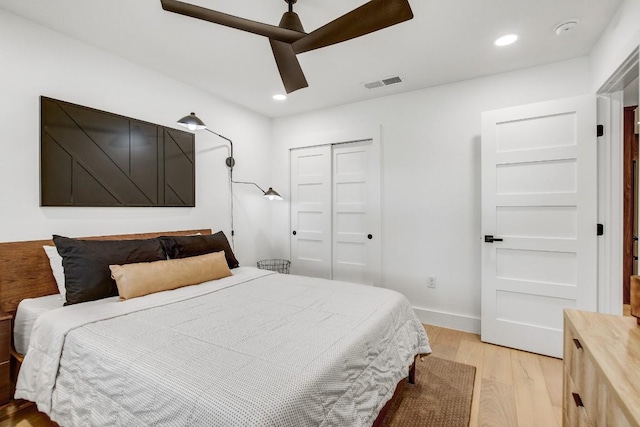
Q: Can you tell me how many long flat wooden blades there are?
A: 3